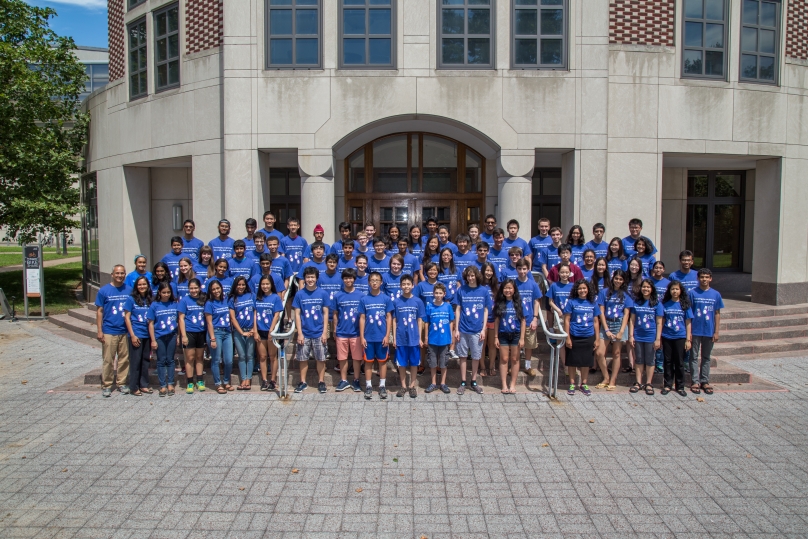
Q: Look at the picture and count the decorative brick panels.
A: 4